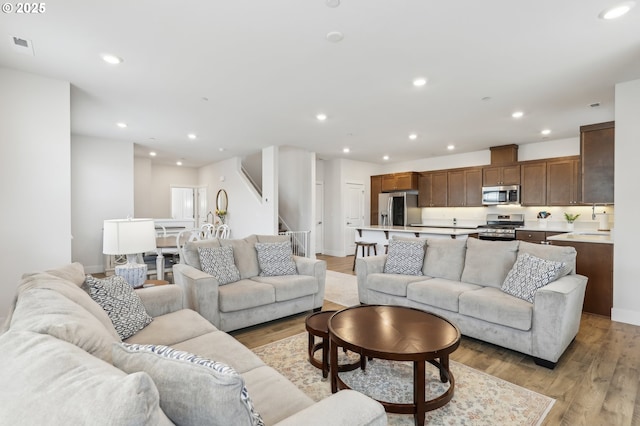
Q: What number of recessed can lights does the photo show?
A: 14